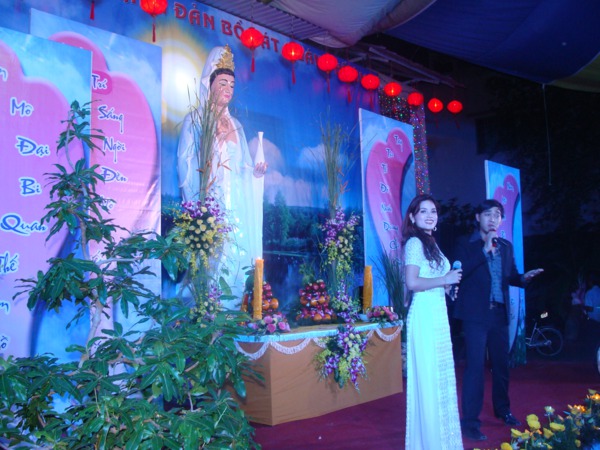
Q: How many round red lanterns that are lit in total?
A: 10